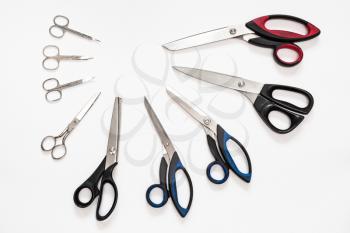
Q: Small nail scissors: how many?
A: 3